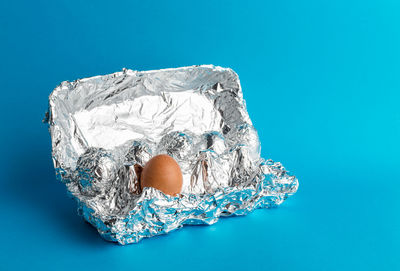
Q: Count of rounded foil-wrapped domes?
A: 5